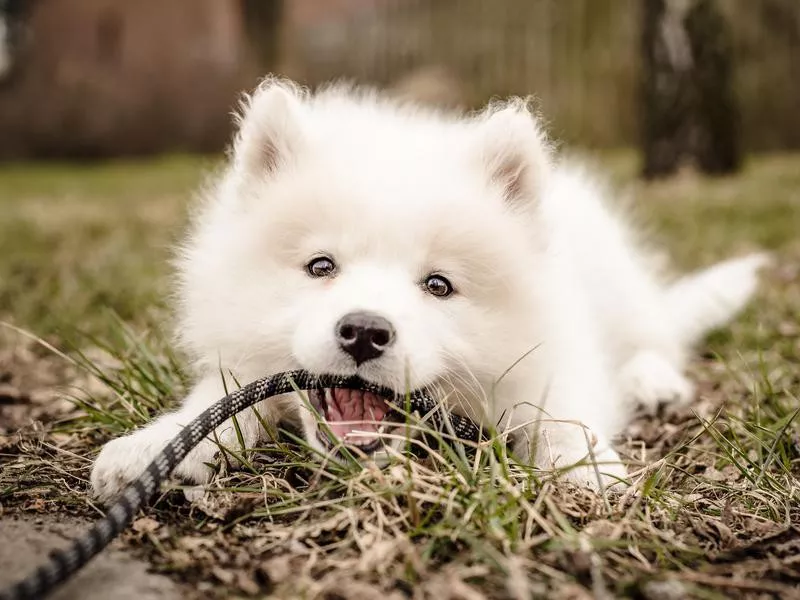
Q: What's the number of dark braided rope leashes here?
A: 1